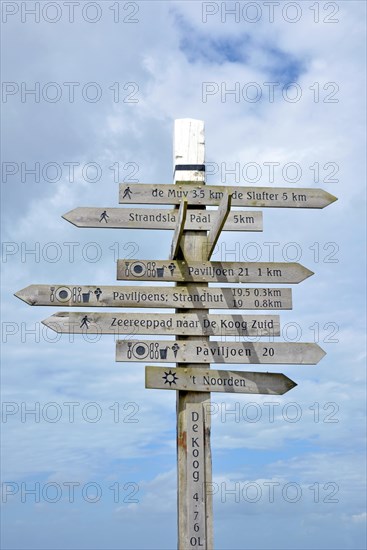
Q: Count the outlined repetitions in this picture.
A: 14